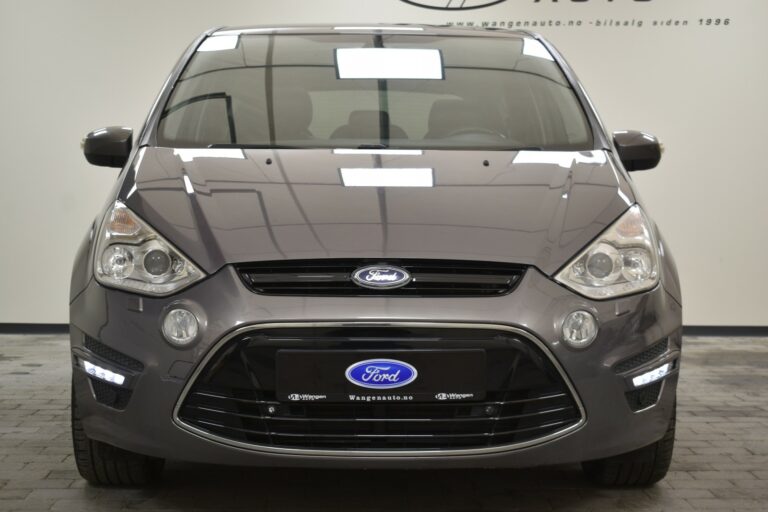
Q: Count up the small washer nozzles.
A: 2